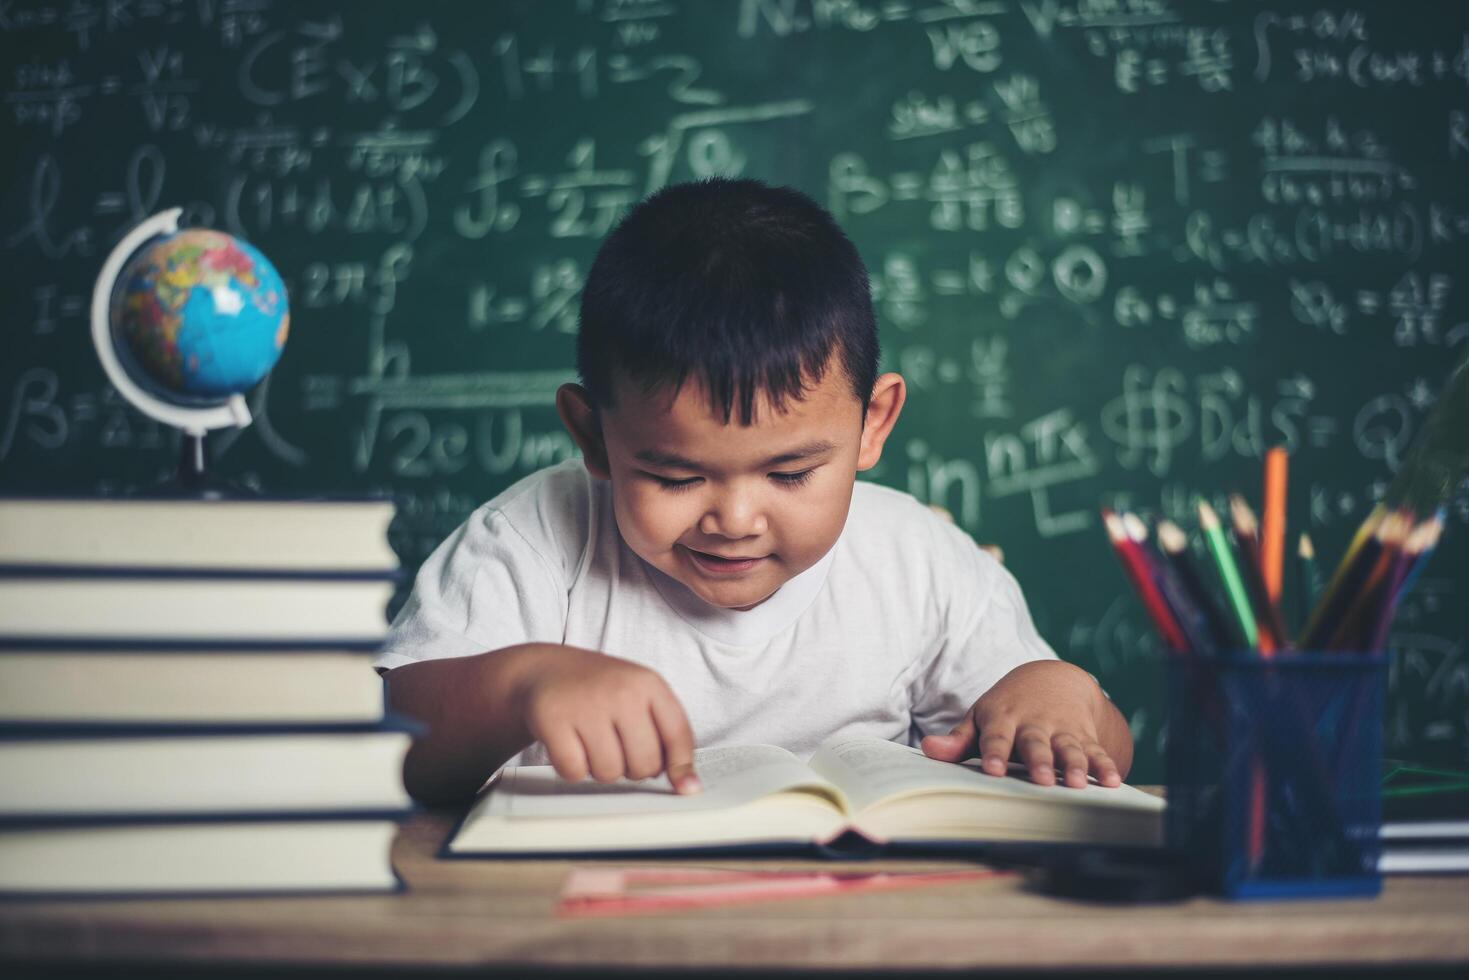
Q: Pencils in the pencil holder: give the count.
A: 12